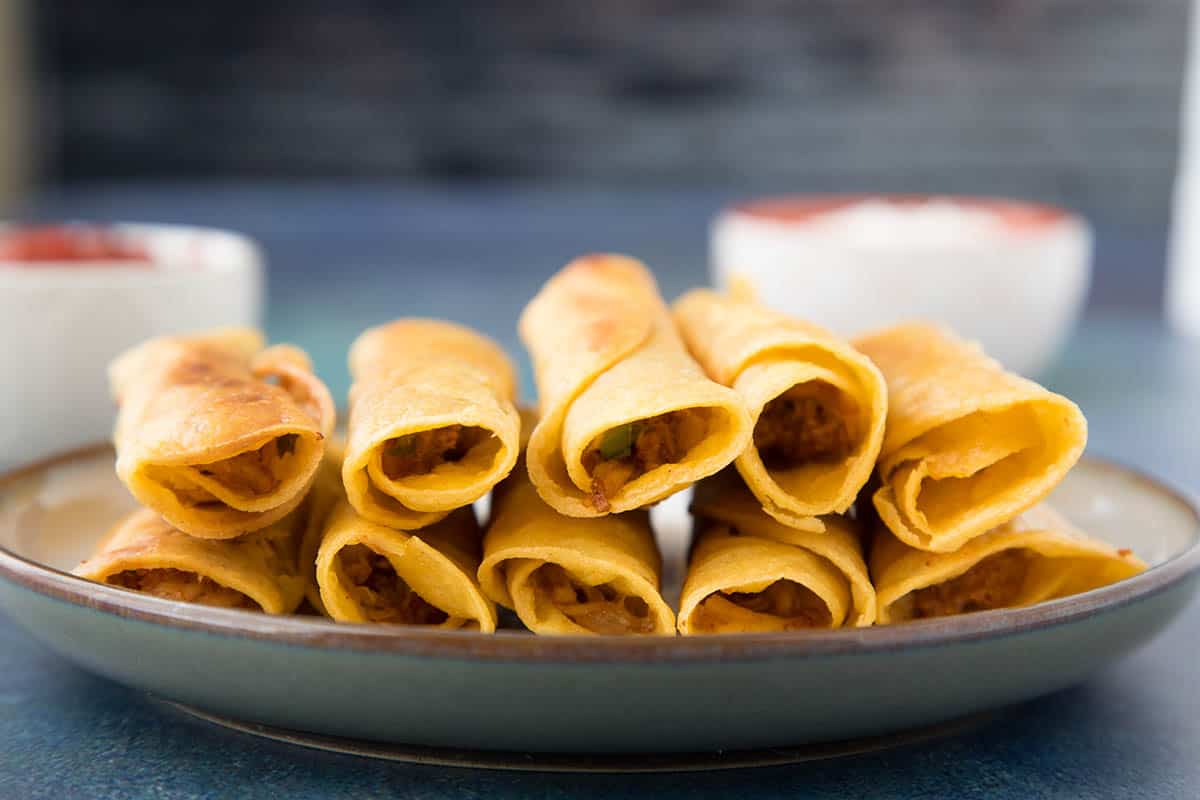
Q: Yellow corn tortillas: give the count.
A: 10